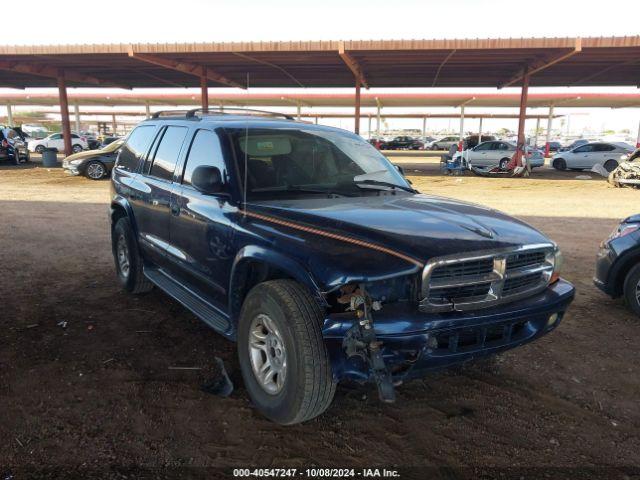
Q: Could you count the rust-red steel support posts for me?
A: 4